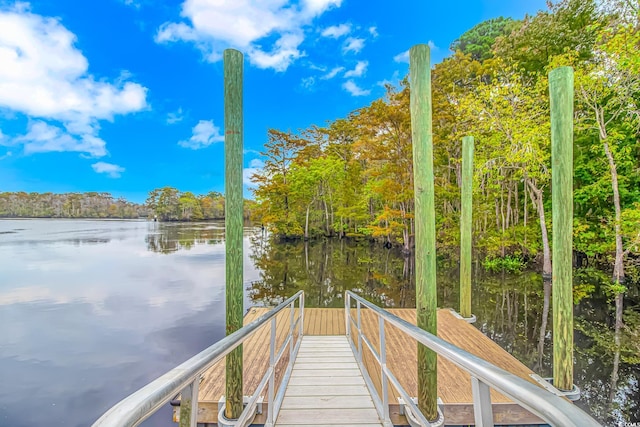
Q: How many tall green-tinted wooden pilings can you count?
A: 4